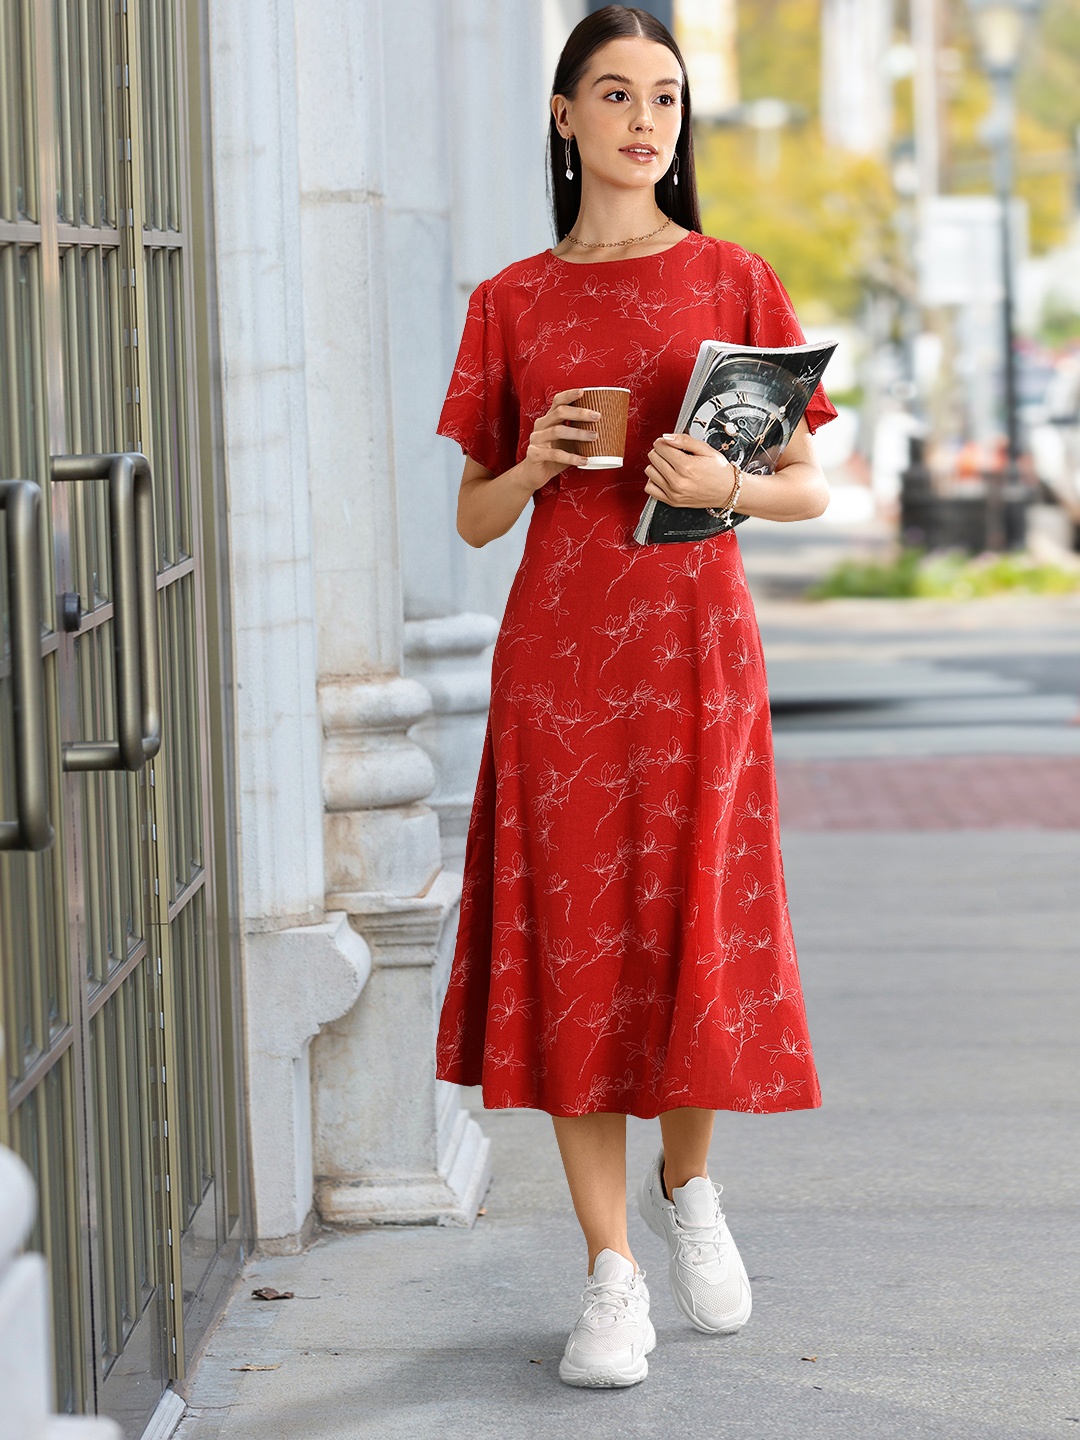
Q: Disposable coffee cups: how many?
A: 1